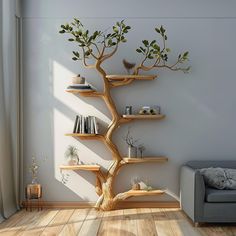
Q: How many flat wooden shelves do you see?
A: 7